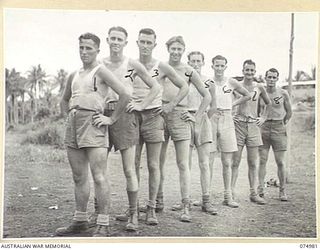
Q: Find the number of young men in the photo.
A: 8